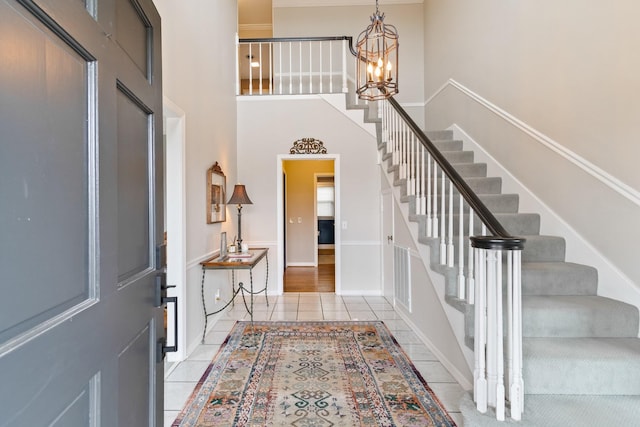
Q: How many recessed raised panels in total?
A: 6